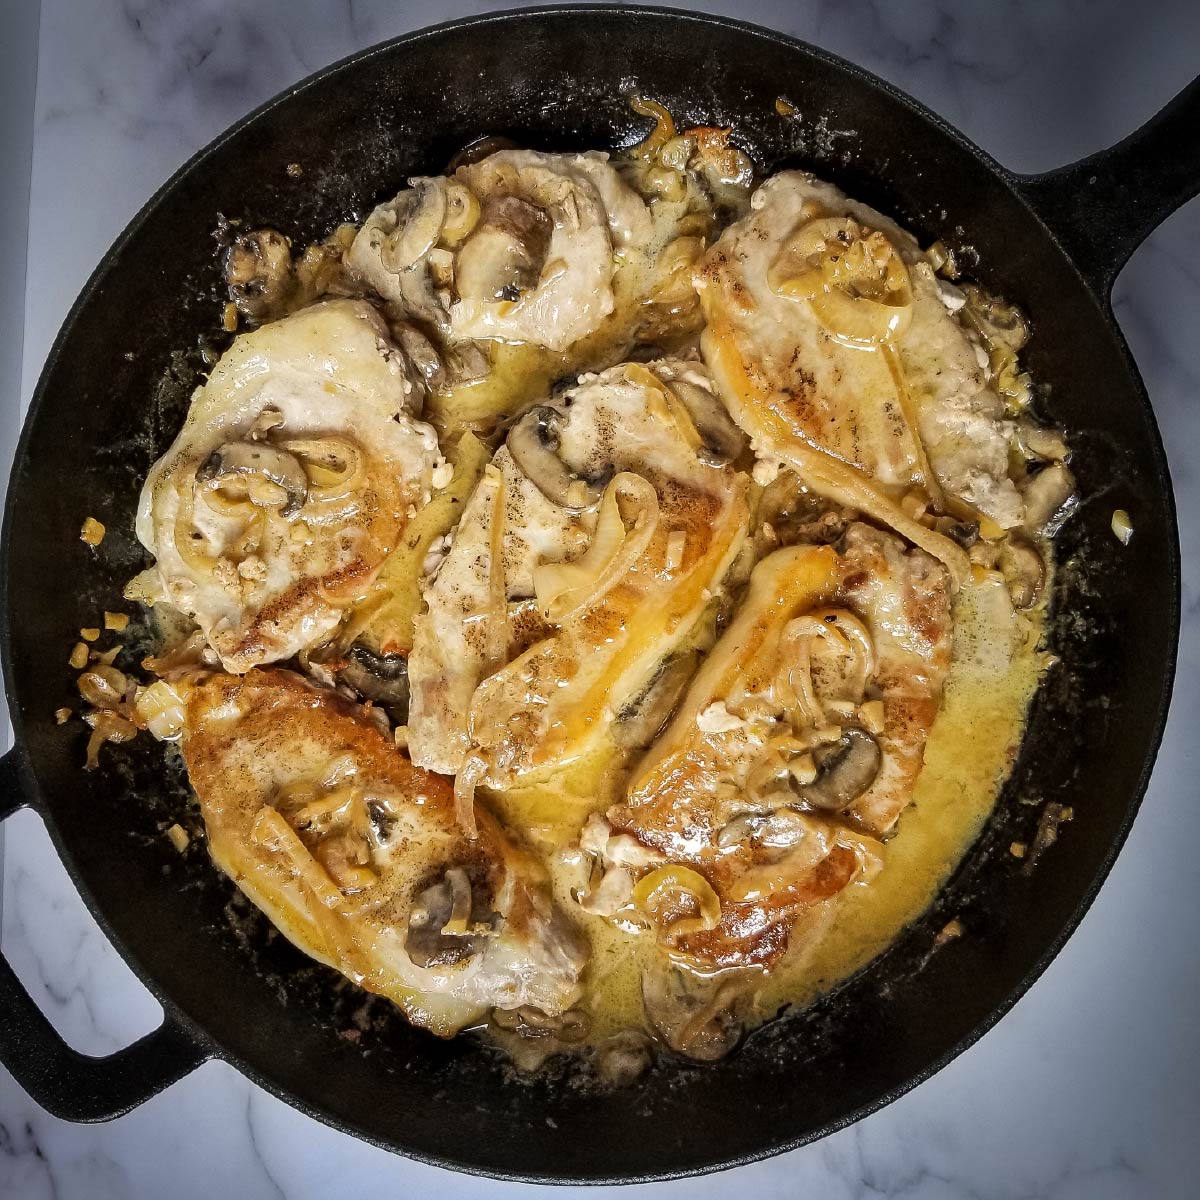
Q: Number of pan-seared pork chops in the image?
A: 6